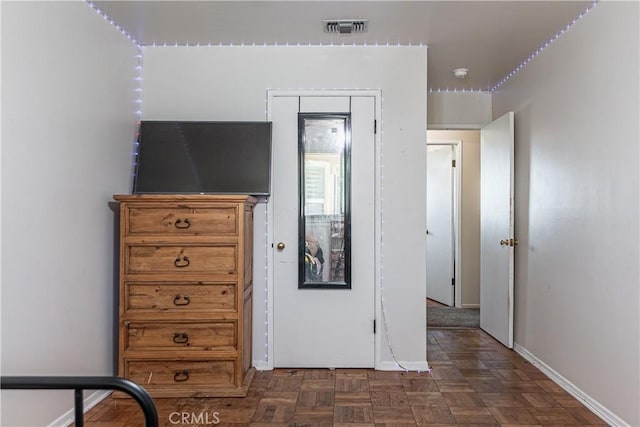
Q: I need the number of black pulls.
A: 5